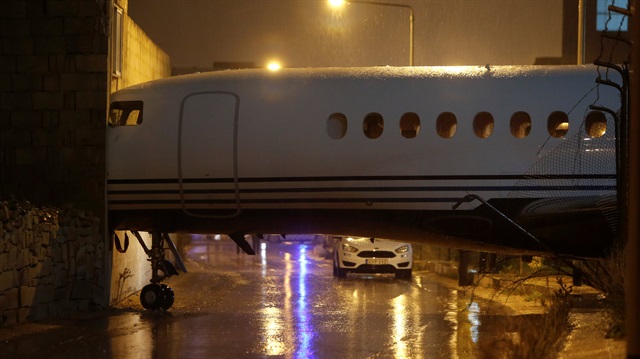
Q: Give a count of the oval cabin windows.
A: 8